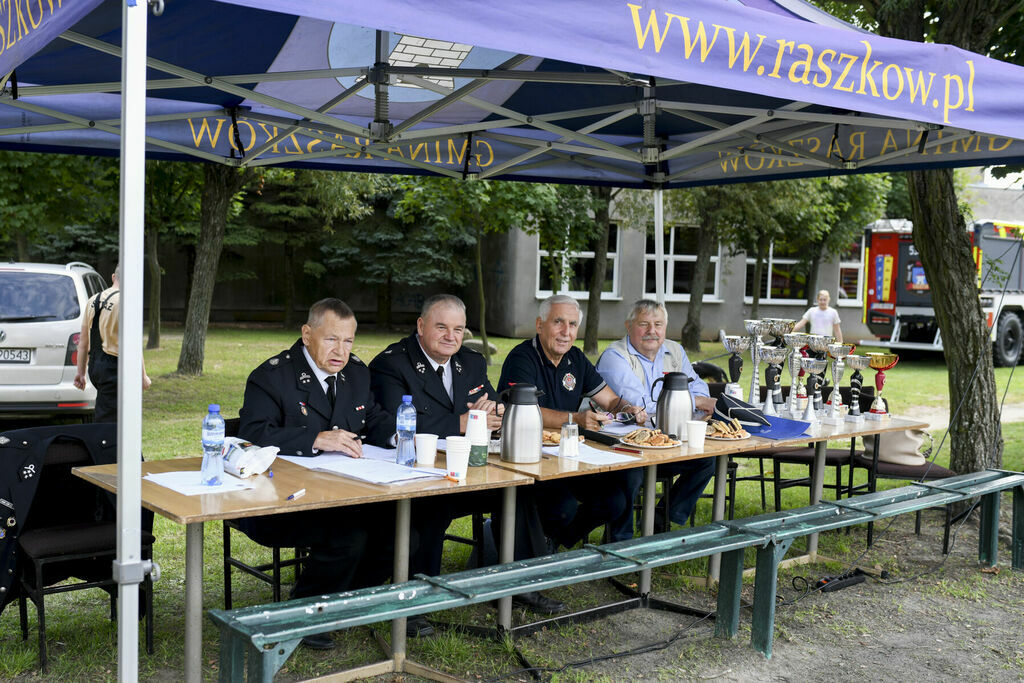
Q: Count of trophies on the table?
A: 12